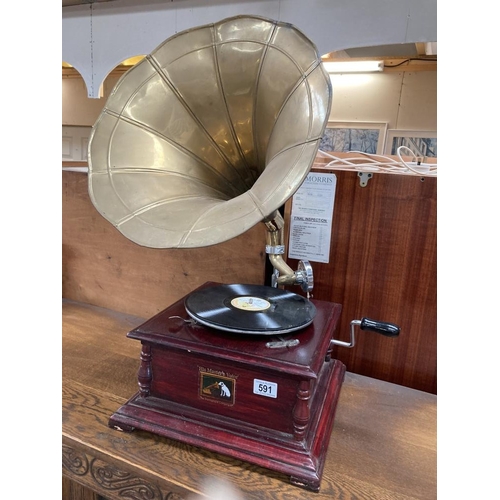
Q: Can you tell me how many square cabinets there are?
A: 1